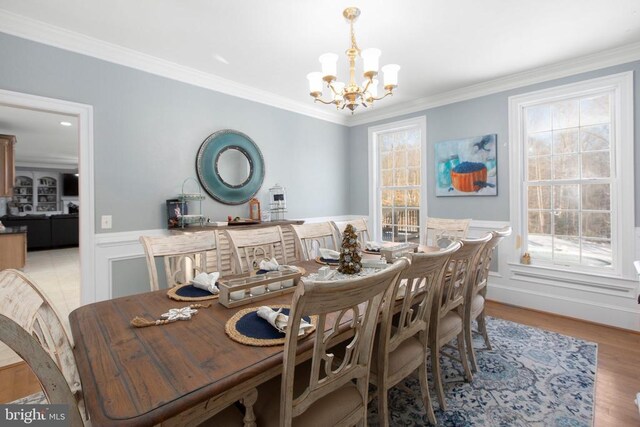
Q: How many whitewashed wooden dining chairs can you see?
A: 10